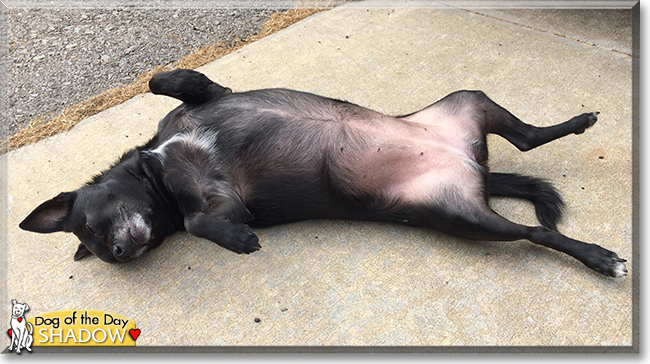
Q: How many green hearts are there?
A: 0